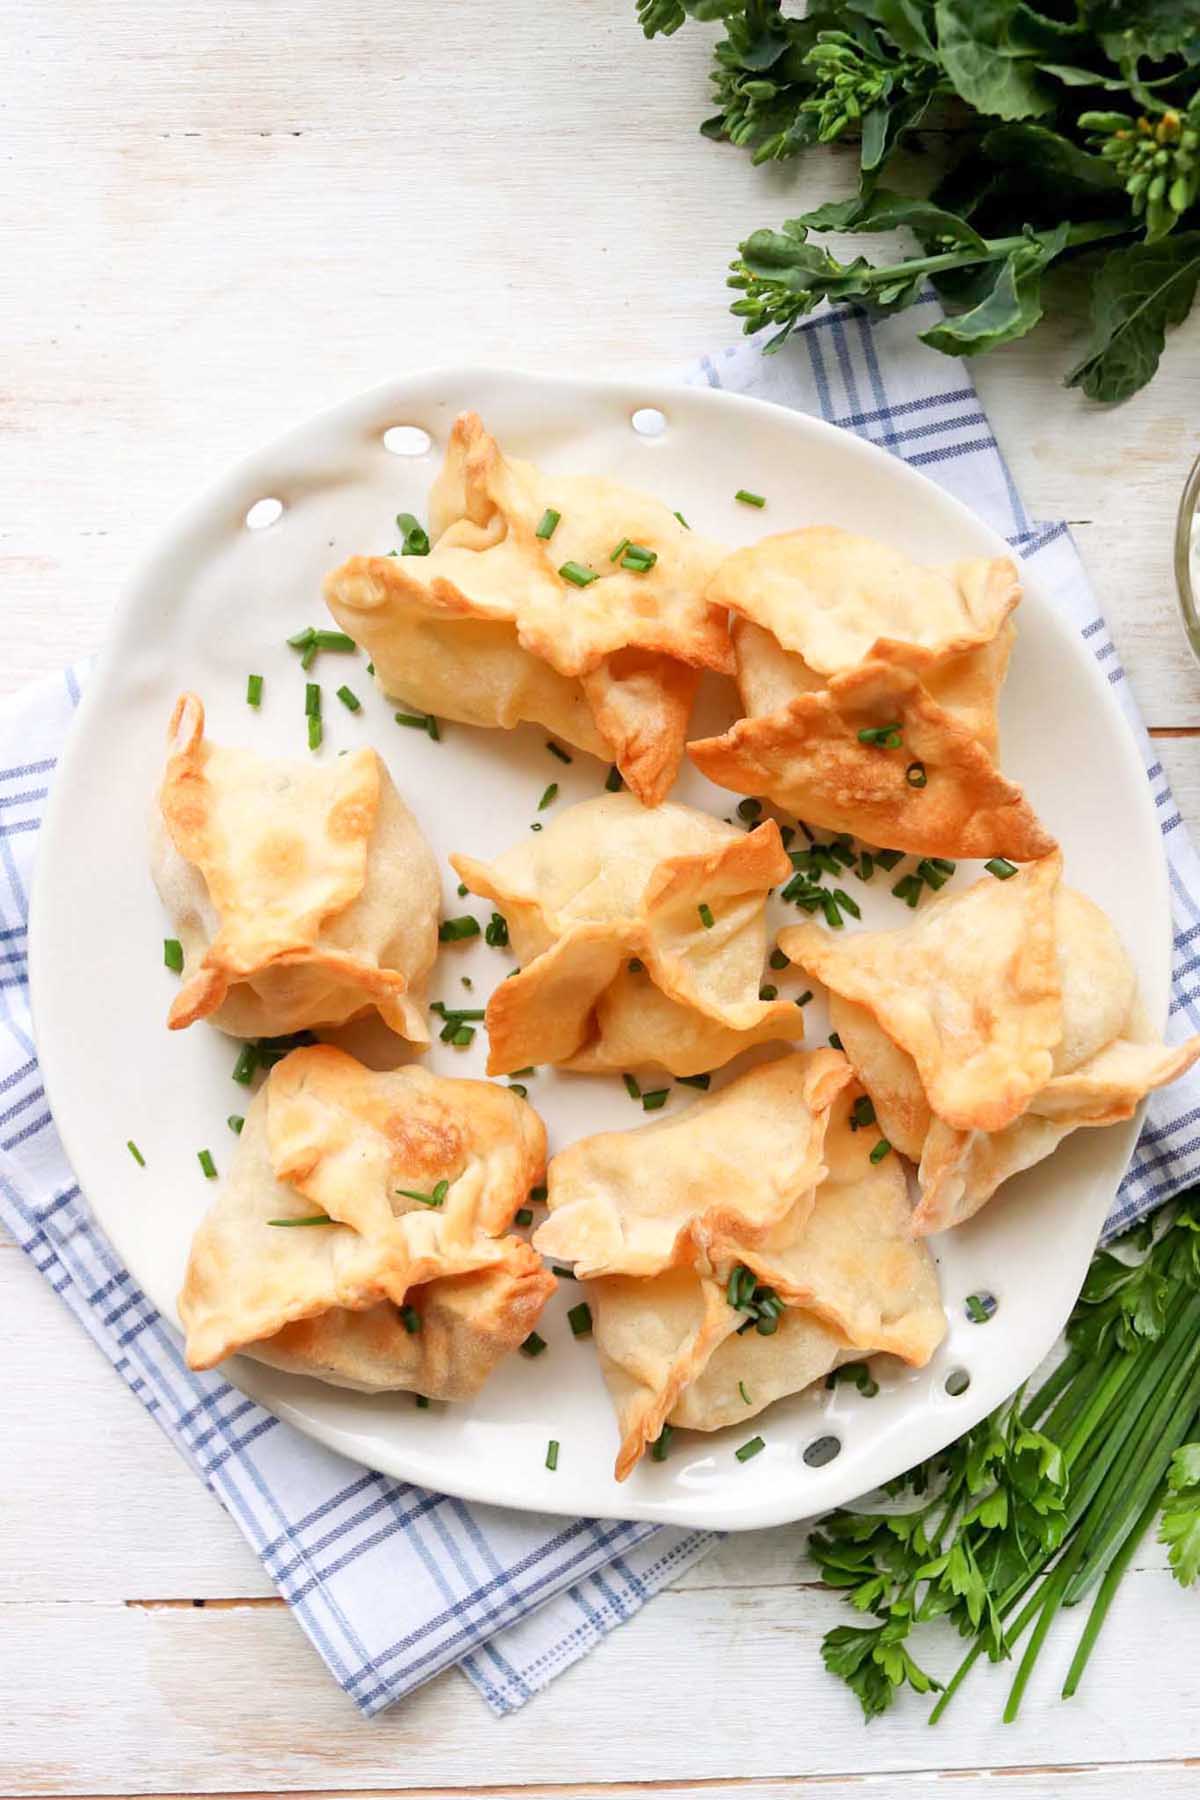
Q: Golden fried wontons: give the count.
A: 7